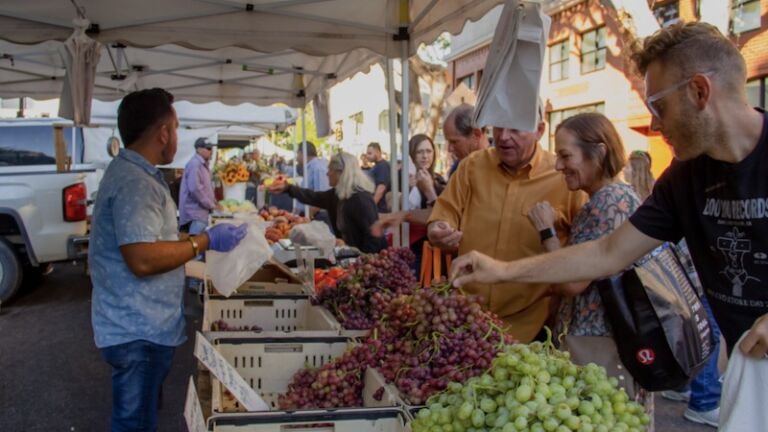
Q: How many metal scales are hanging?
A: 1